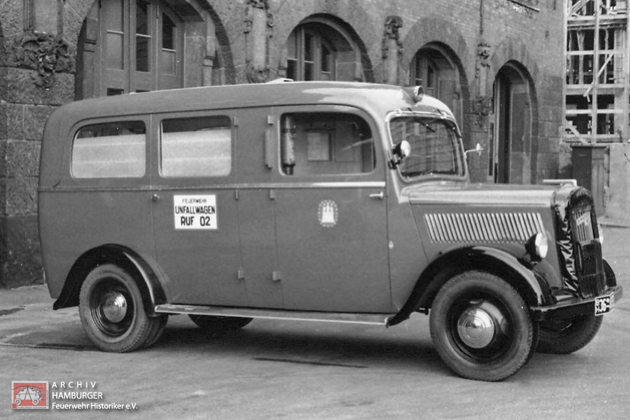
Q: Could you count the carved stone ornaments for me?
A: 4